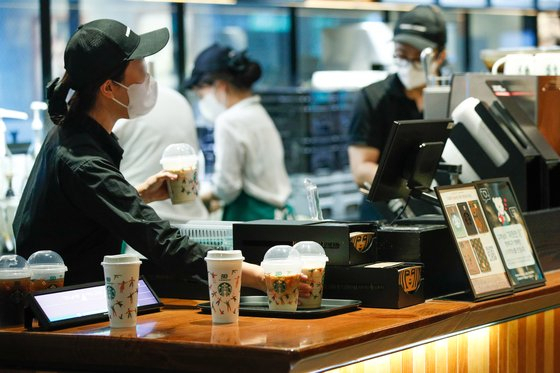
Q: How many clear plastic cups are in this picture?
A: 5